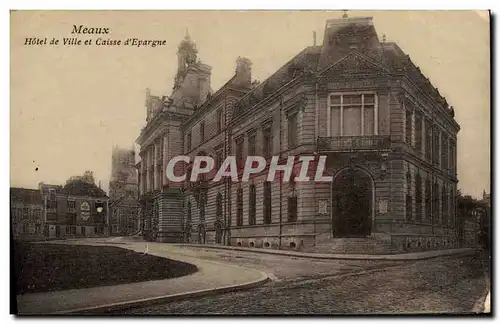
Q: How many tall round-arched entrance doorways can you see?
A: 1